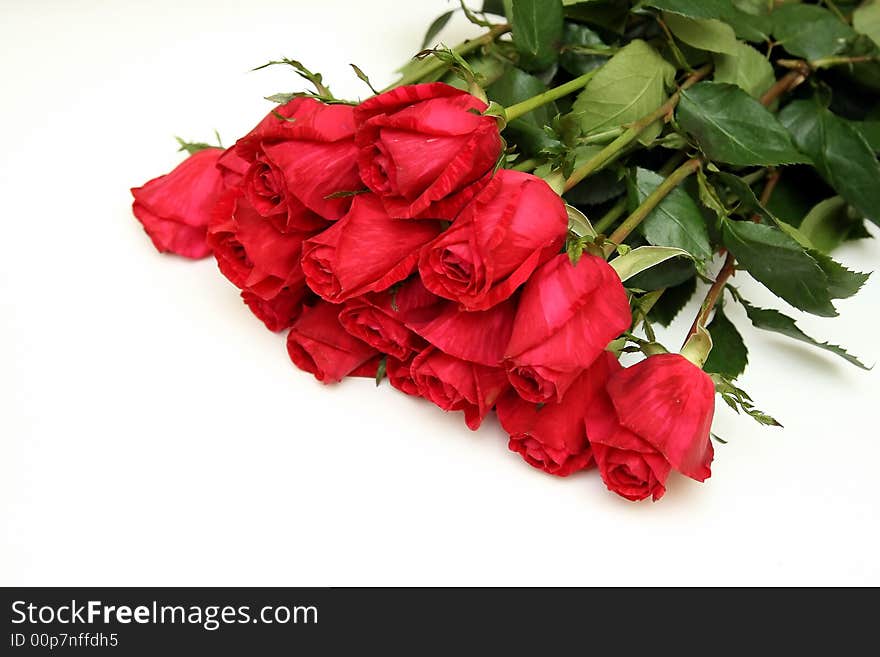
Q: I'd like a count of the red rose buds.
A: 14